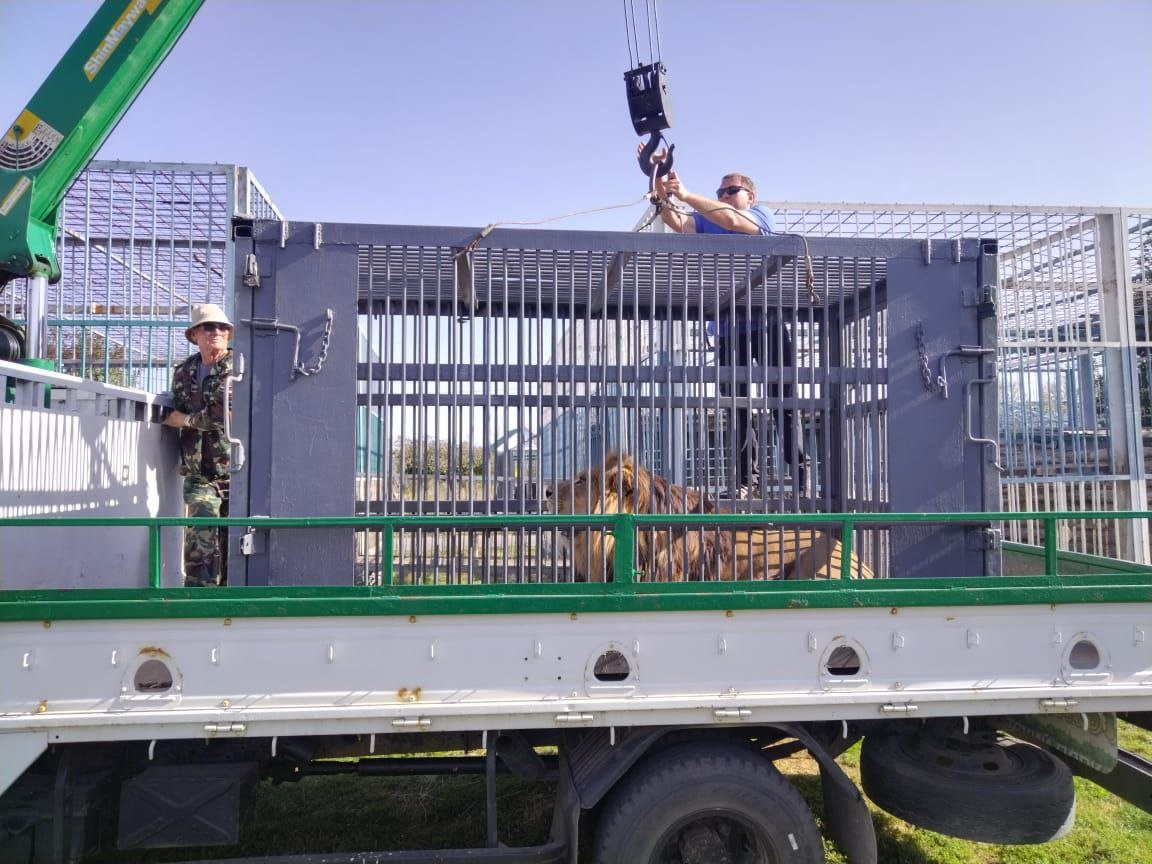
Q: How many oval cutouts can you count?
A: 4